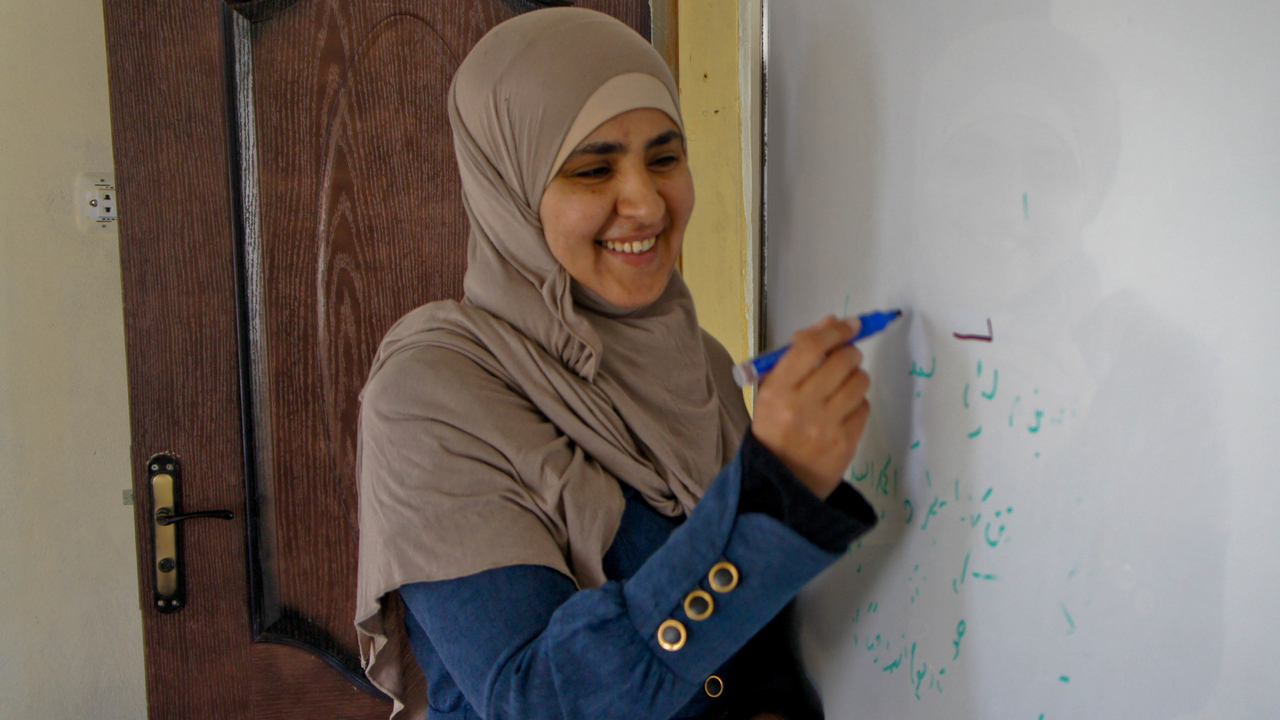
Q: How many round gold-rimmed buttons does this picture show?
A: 4